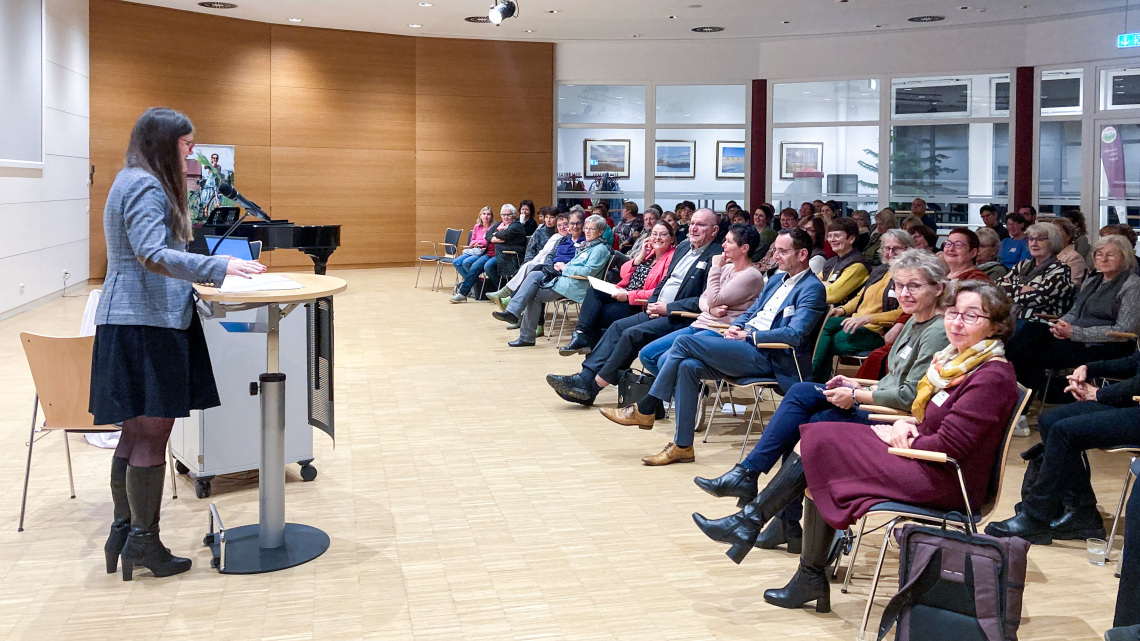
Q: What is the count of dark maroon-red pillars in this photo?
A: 2